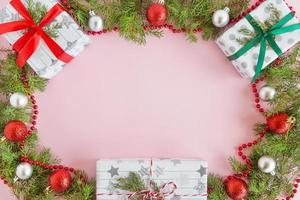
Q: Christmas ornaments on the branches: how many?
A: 11